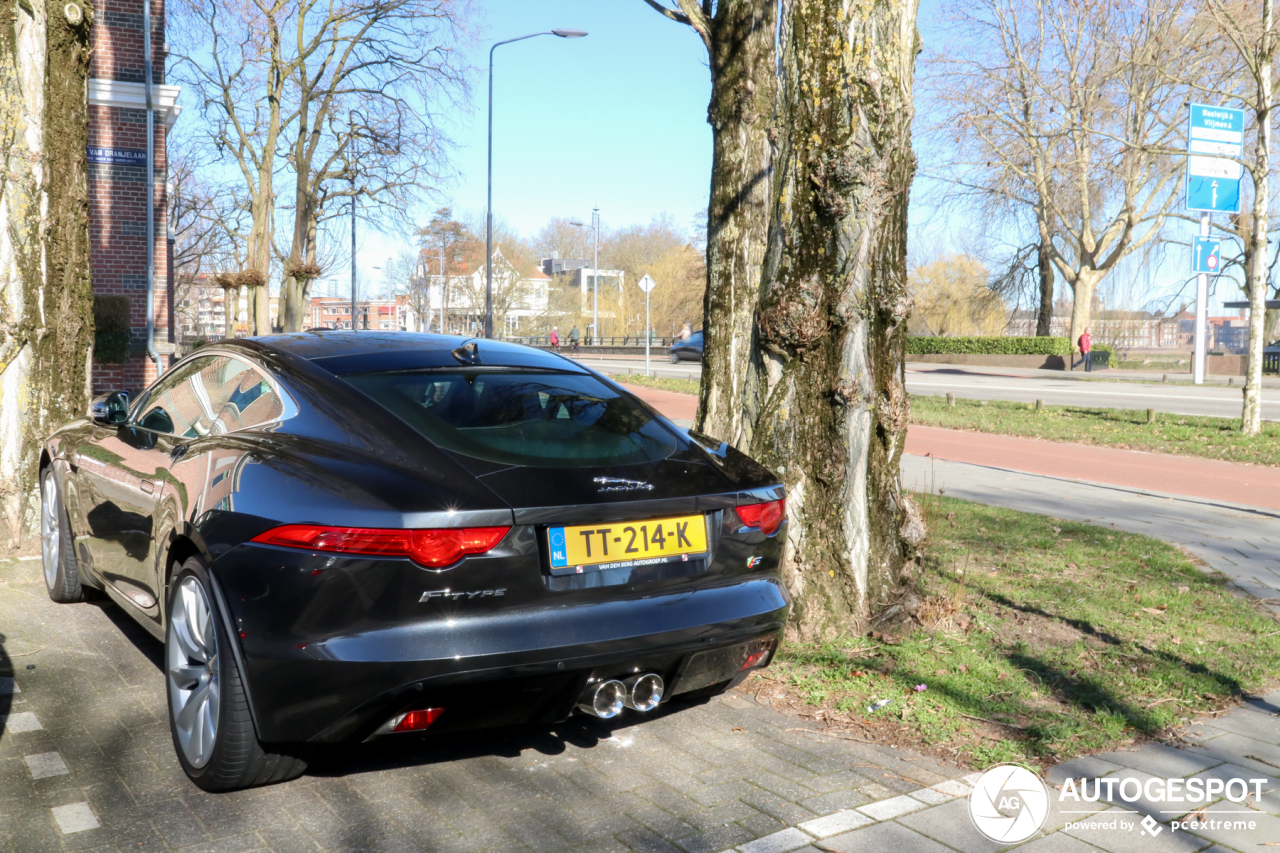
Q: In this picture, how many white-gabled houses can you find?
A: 1